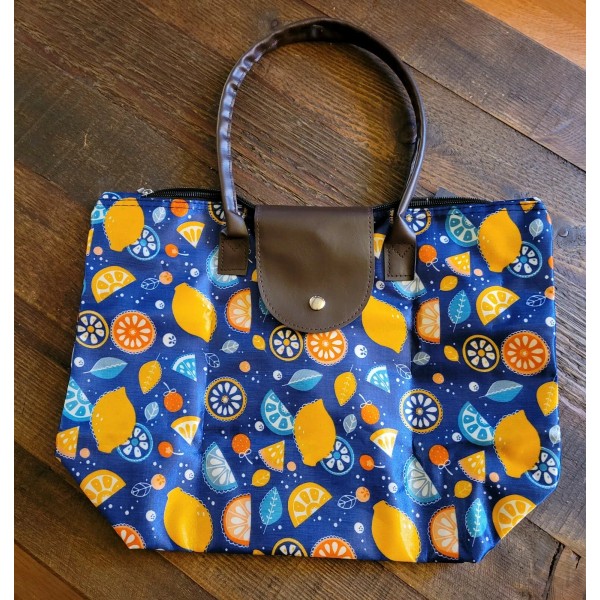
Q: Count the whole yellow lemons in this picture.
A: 9